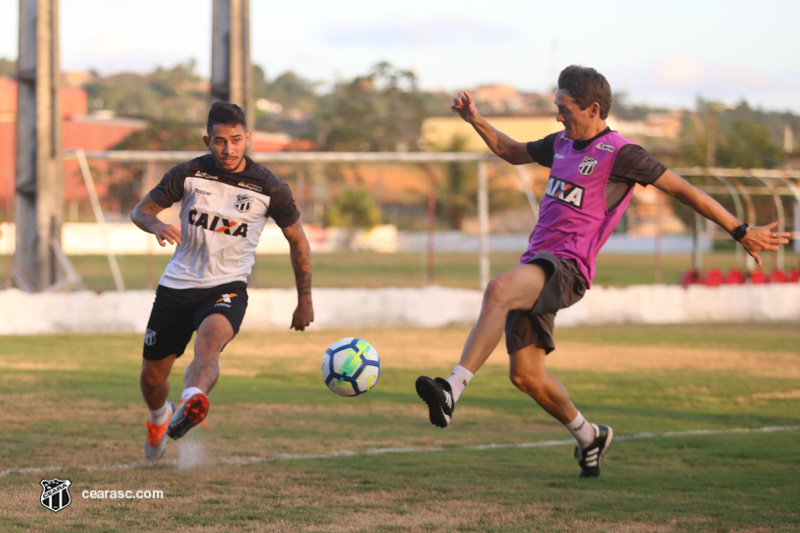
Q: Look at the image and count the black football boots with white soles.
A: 2